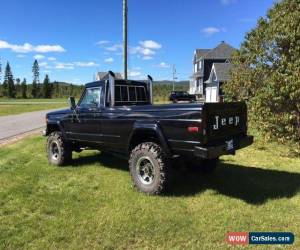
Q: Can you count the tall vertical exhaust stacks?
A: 2